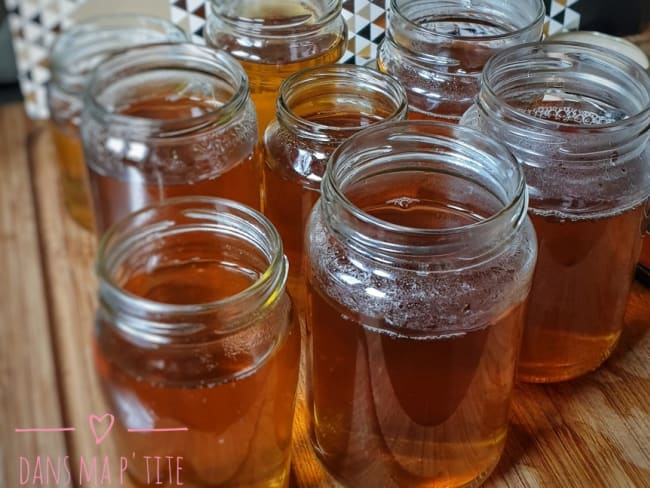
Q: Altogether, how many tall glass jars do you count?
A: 8